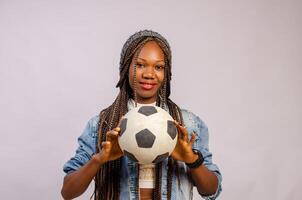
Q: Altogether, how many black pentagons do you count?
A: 6